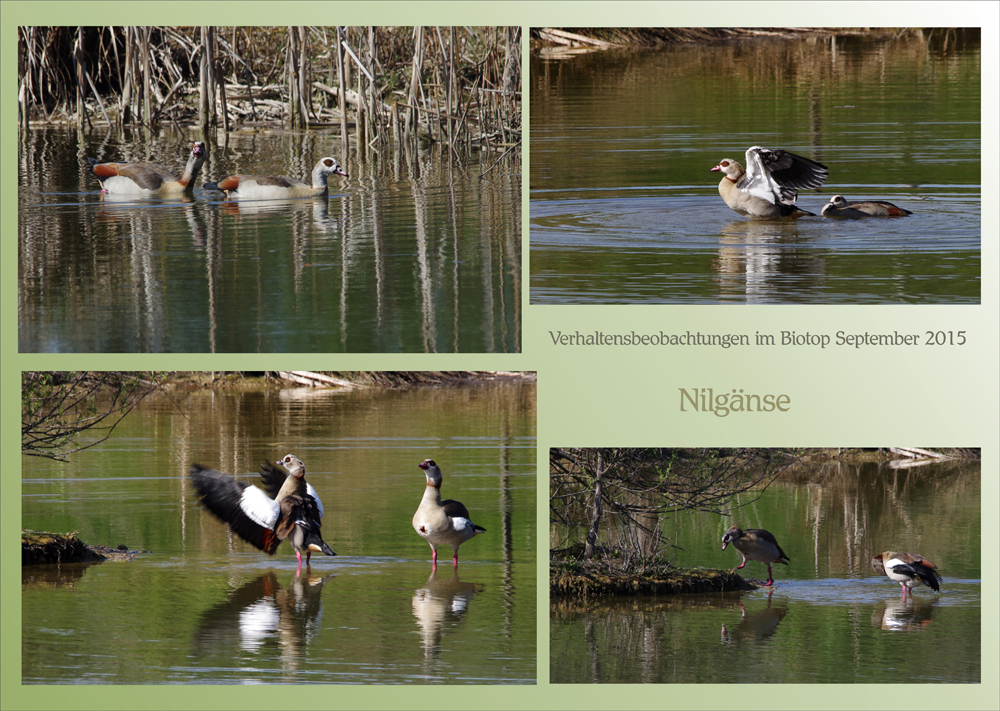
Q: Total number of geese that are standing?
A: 4